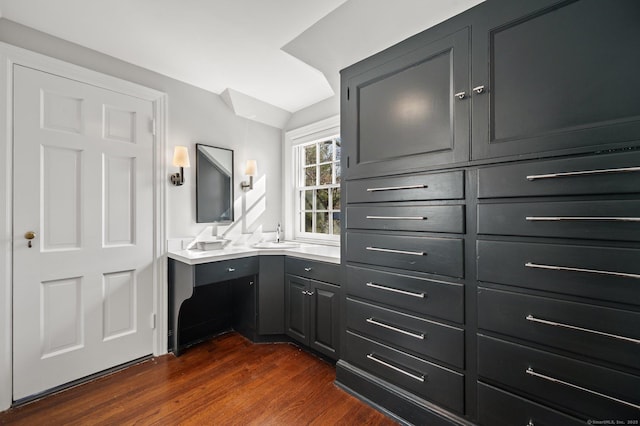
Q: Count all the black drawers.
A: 14